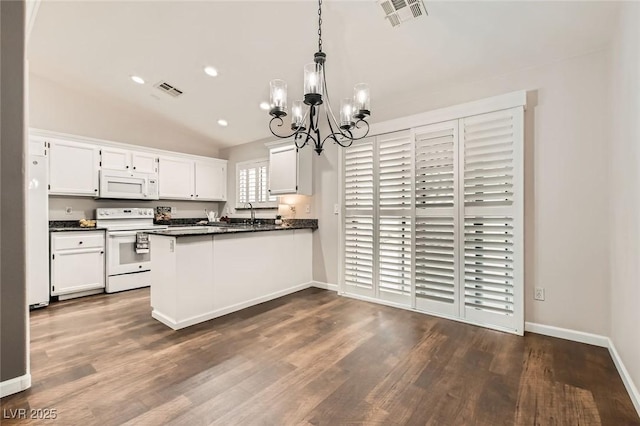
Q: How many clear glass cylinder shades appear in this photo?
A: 5